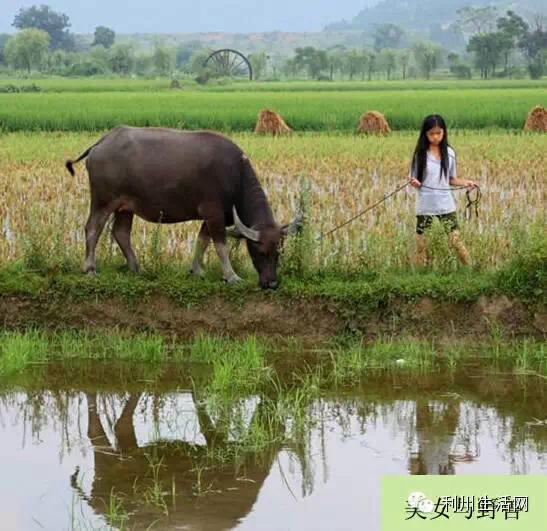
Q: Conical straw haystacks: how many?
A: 3